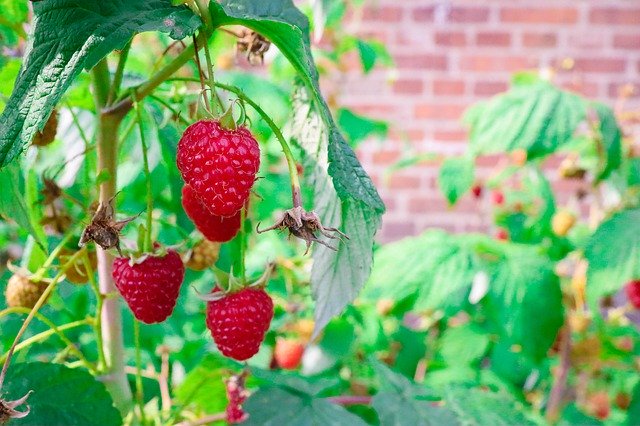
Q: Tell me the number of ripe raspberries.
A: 4